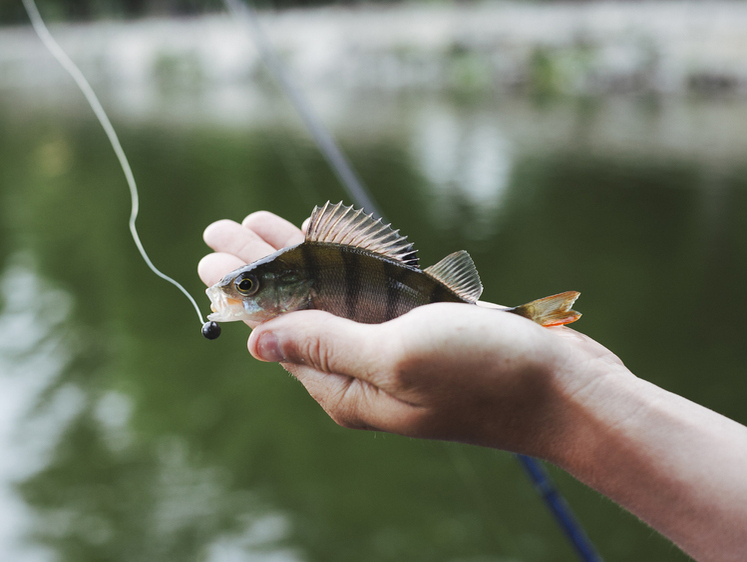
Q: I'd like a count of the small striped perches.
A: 1